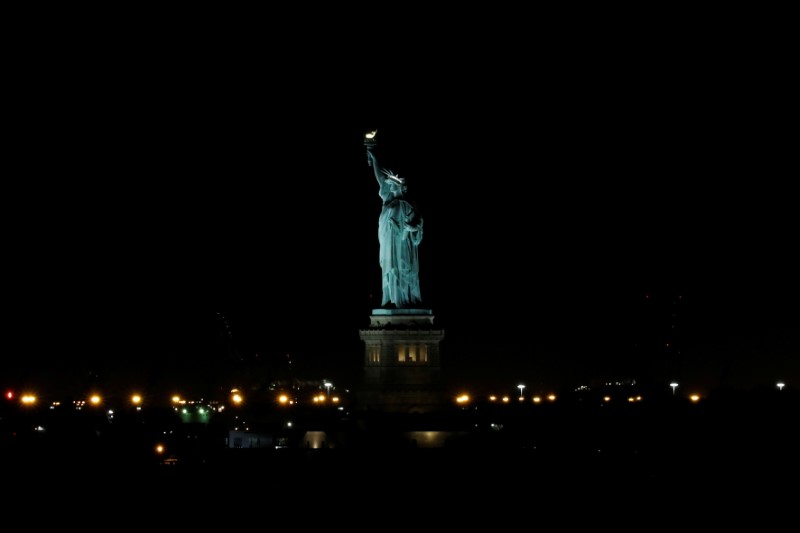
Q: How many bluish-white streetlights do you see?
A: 4